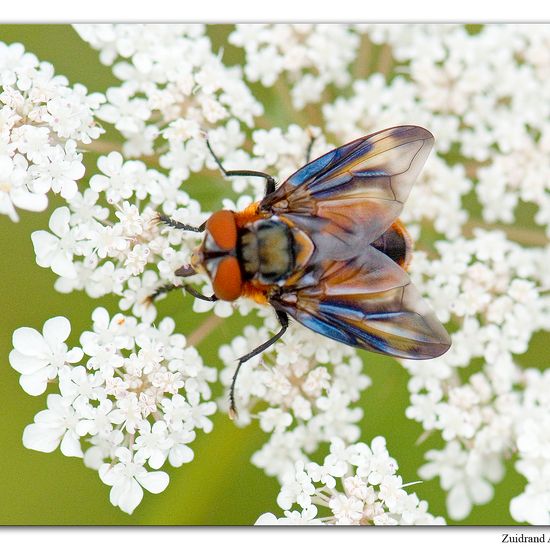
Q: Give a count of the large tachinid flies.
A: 1